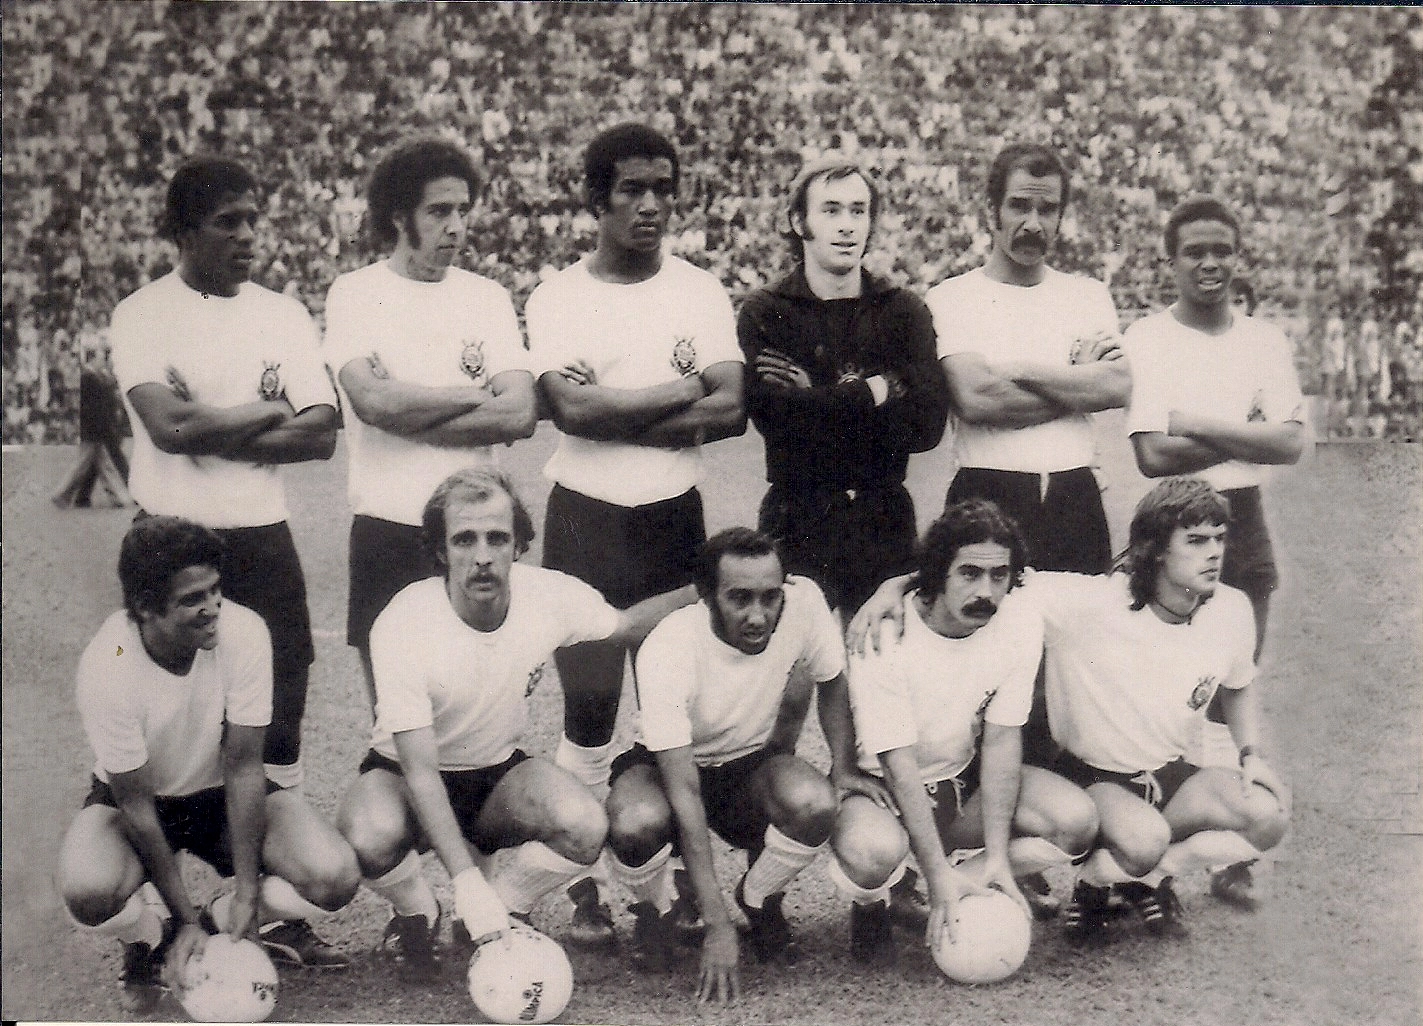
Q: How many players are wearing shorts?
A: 11